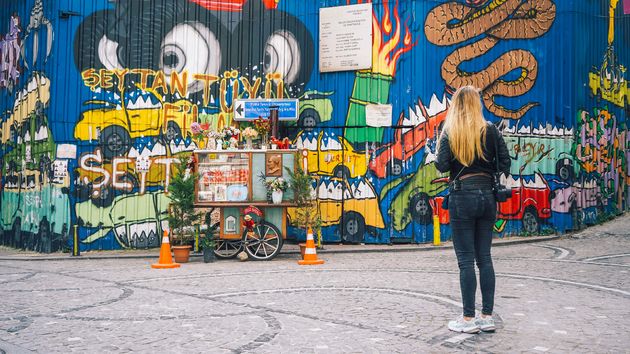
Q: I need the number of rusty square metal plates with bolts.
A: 0